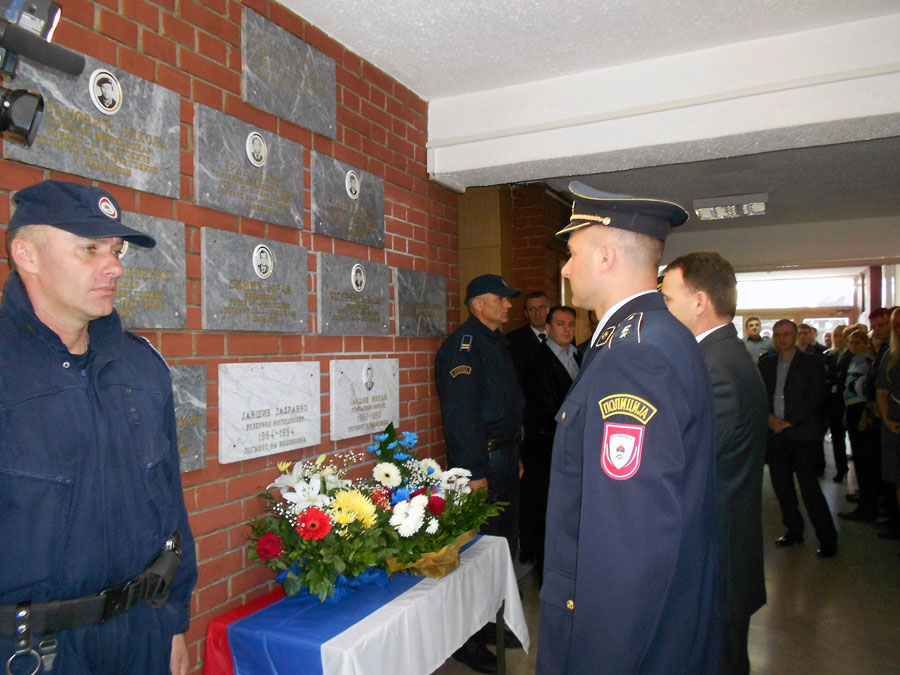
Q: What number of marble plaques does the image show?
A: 11